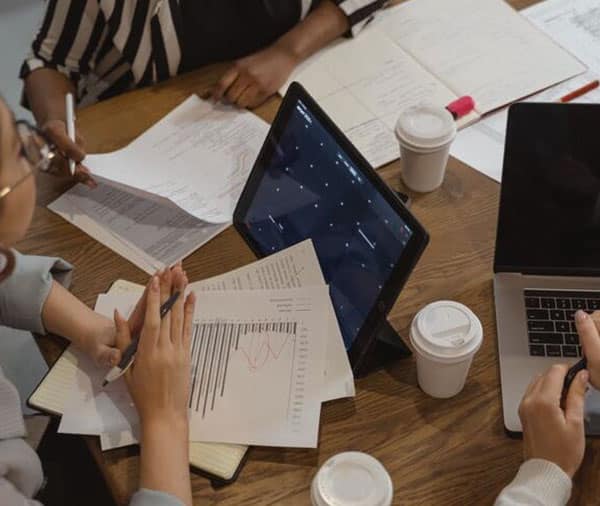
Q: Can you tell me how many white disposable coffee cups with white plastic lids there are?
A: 3